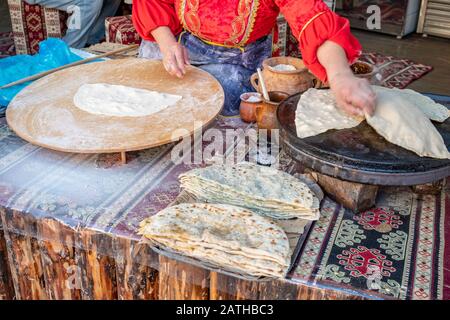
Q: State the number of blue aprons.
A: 1